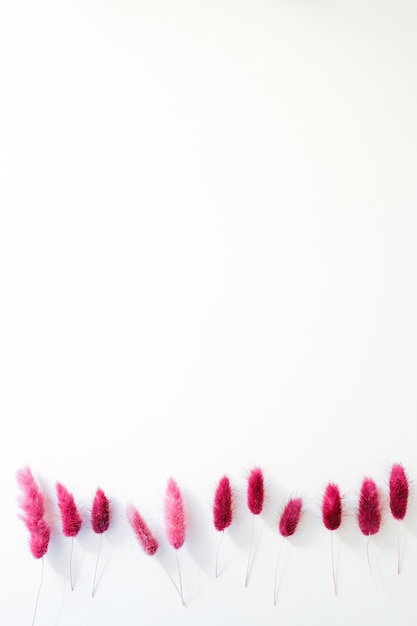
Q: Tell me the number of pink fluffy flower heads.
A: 11